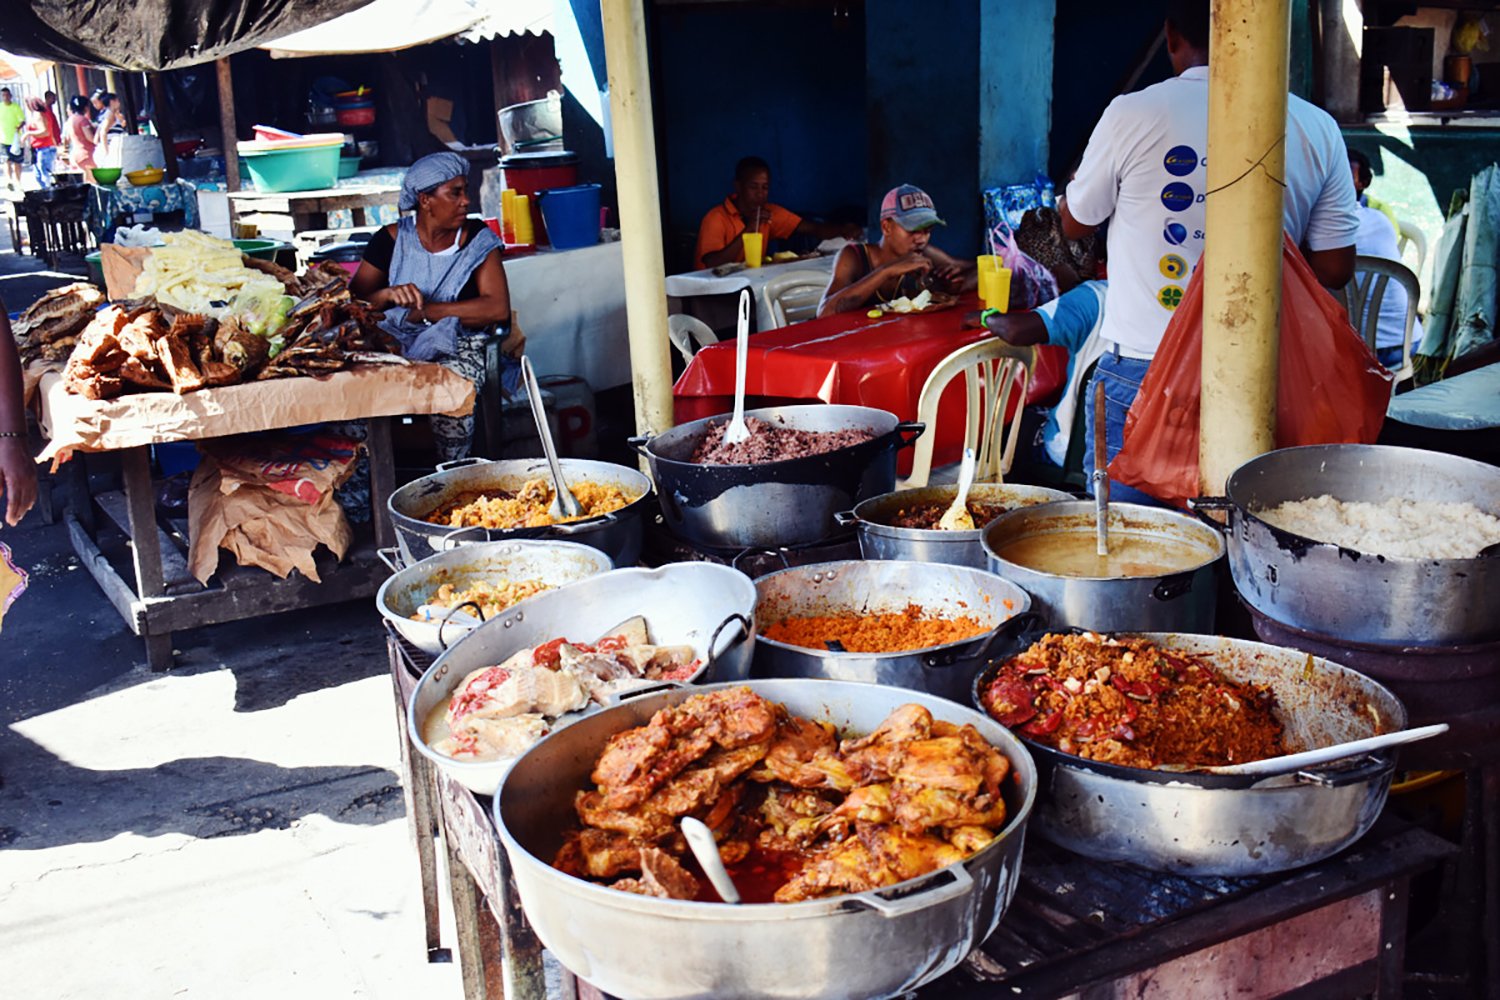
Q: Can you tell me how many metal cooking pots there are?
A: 10